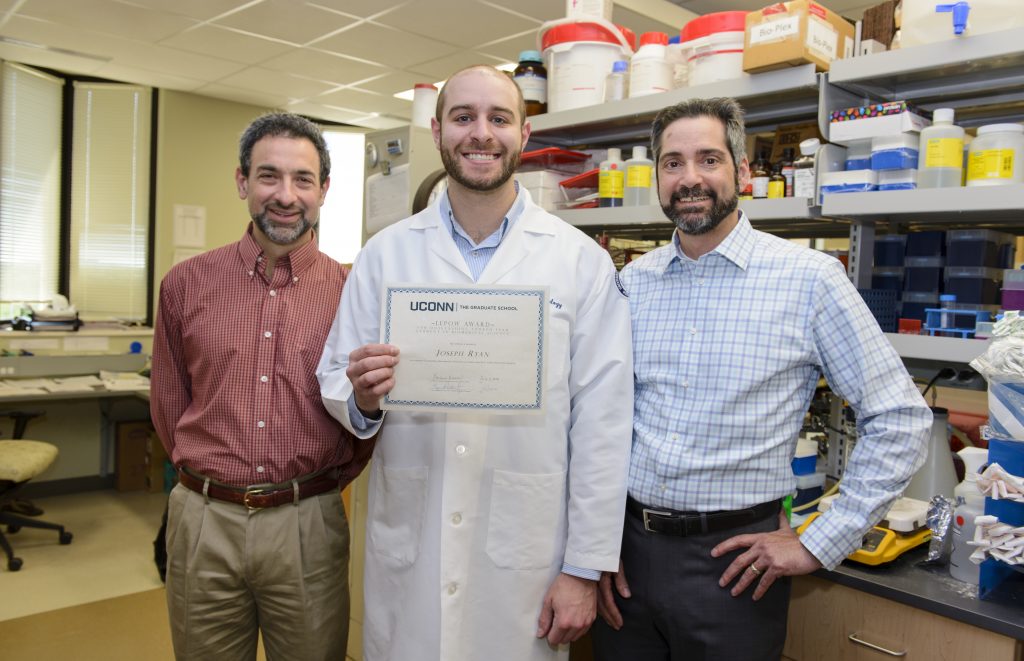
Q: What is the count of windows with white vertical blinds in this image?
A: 2